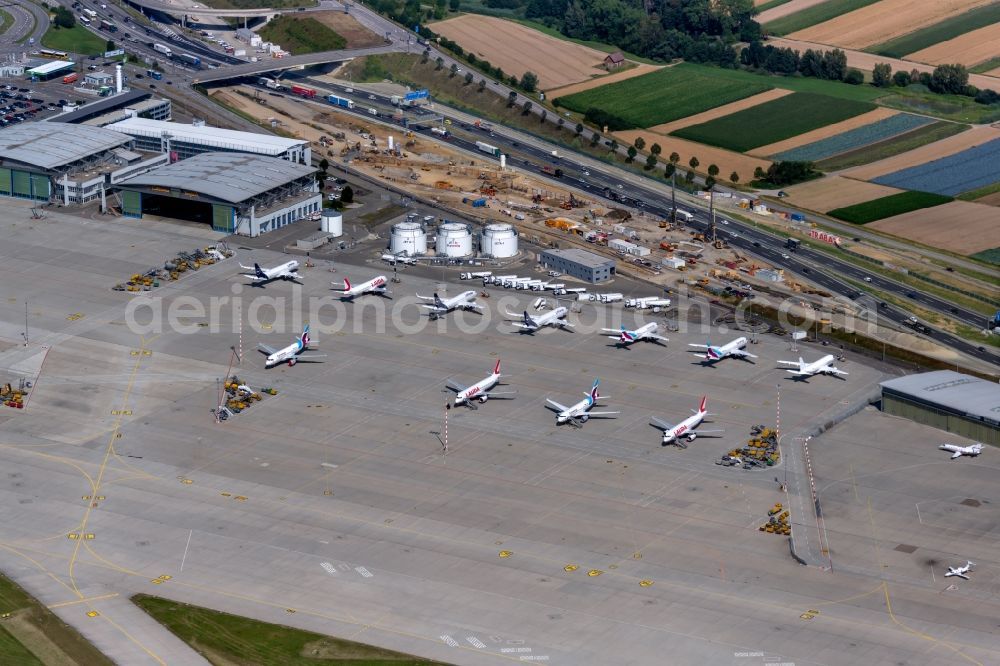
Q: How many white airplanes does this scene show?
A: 13